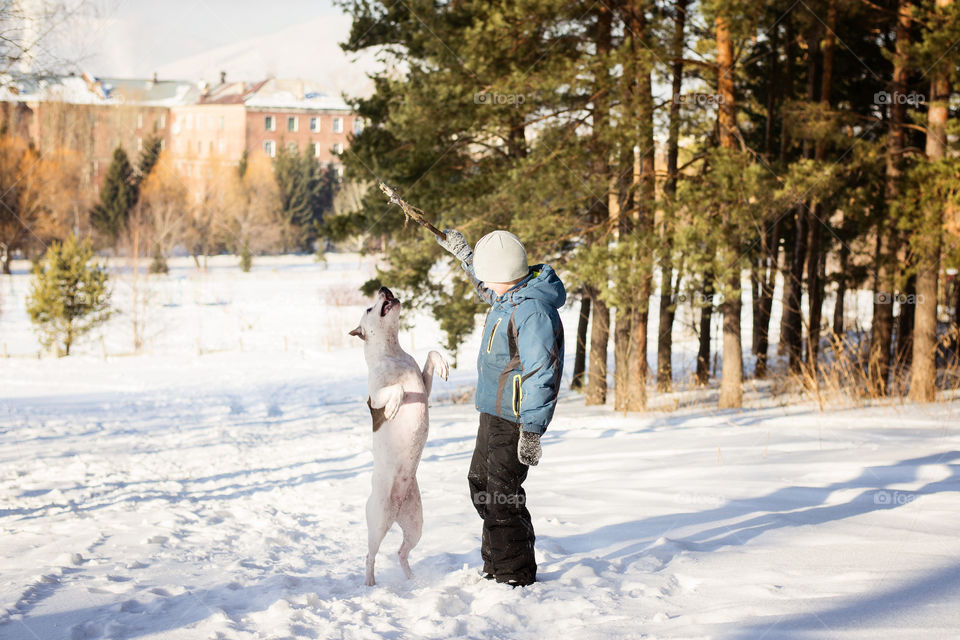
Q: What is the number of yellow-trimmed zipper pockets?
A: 2